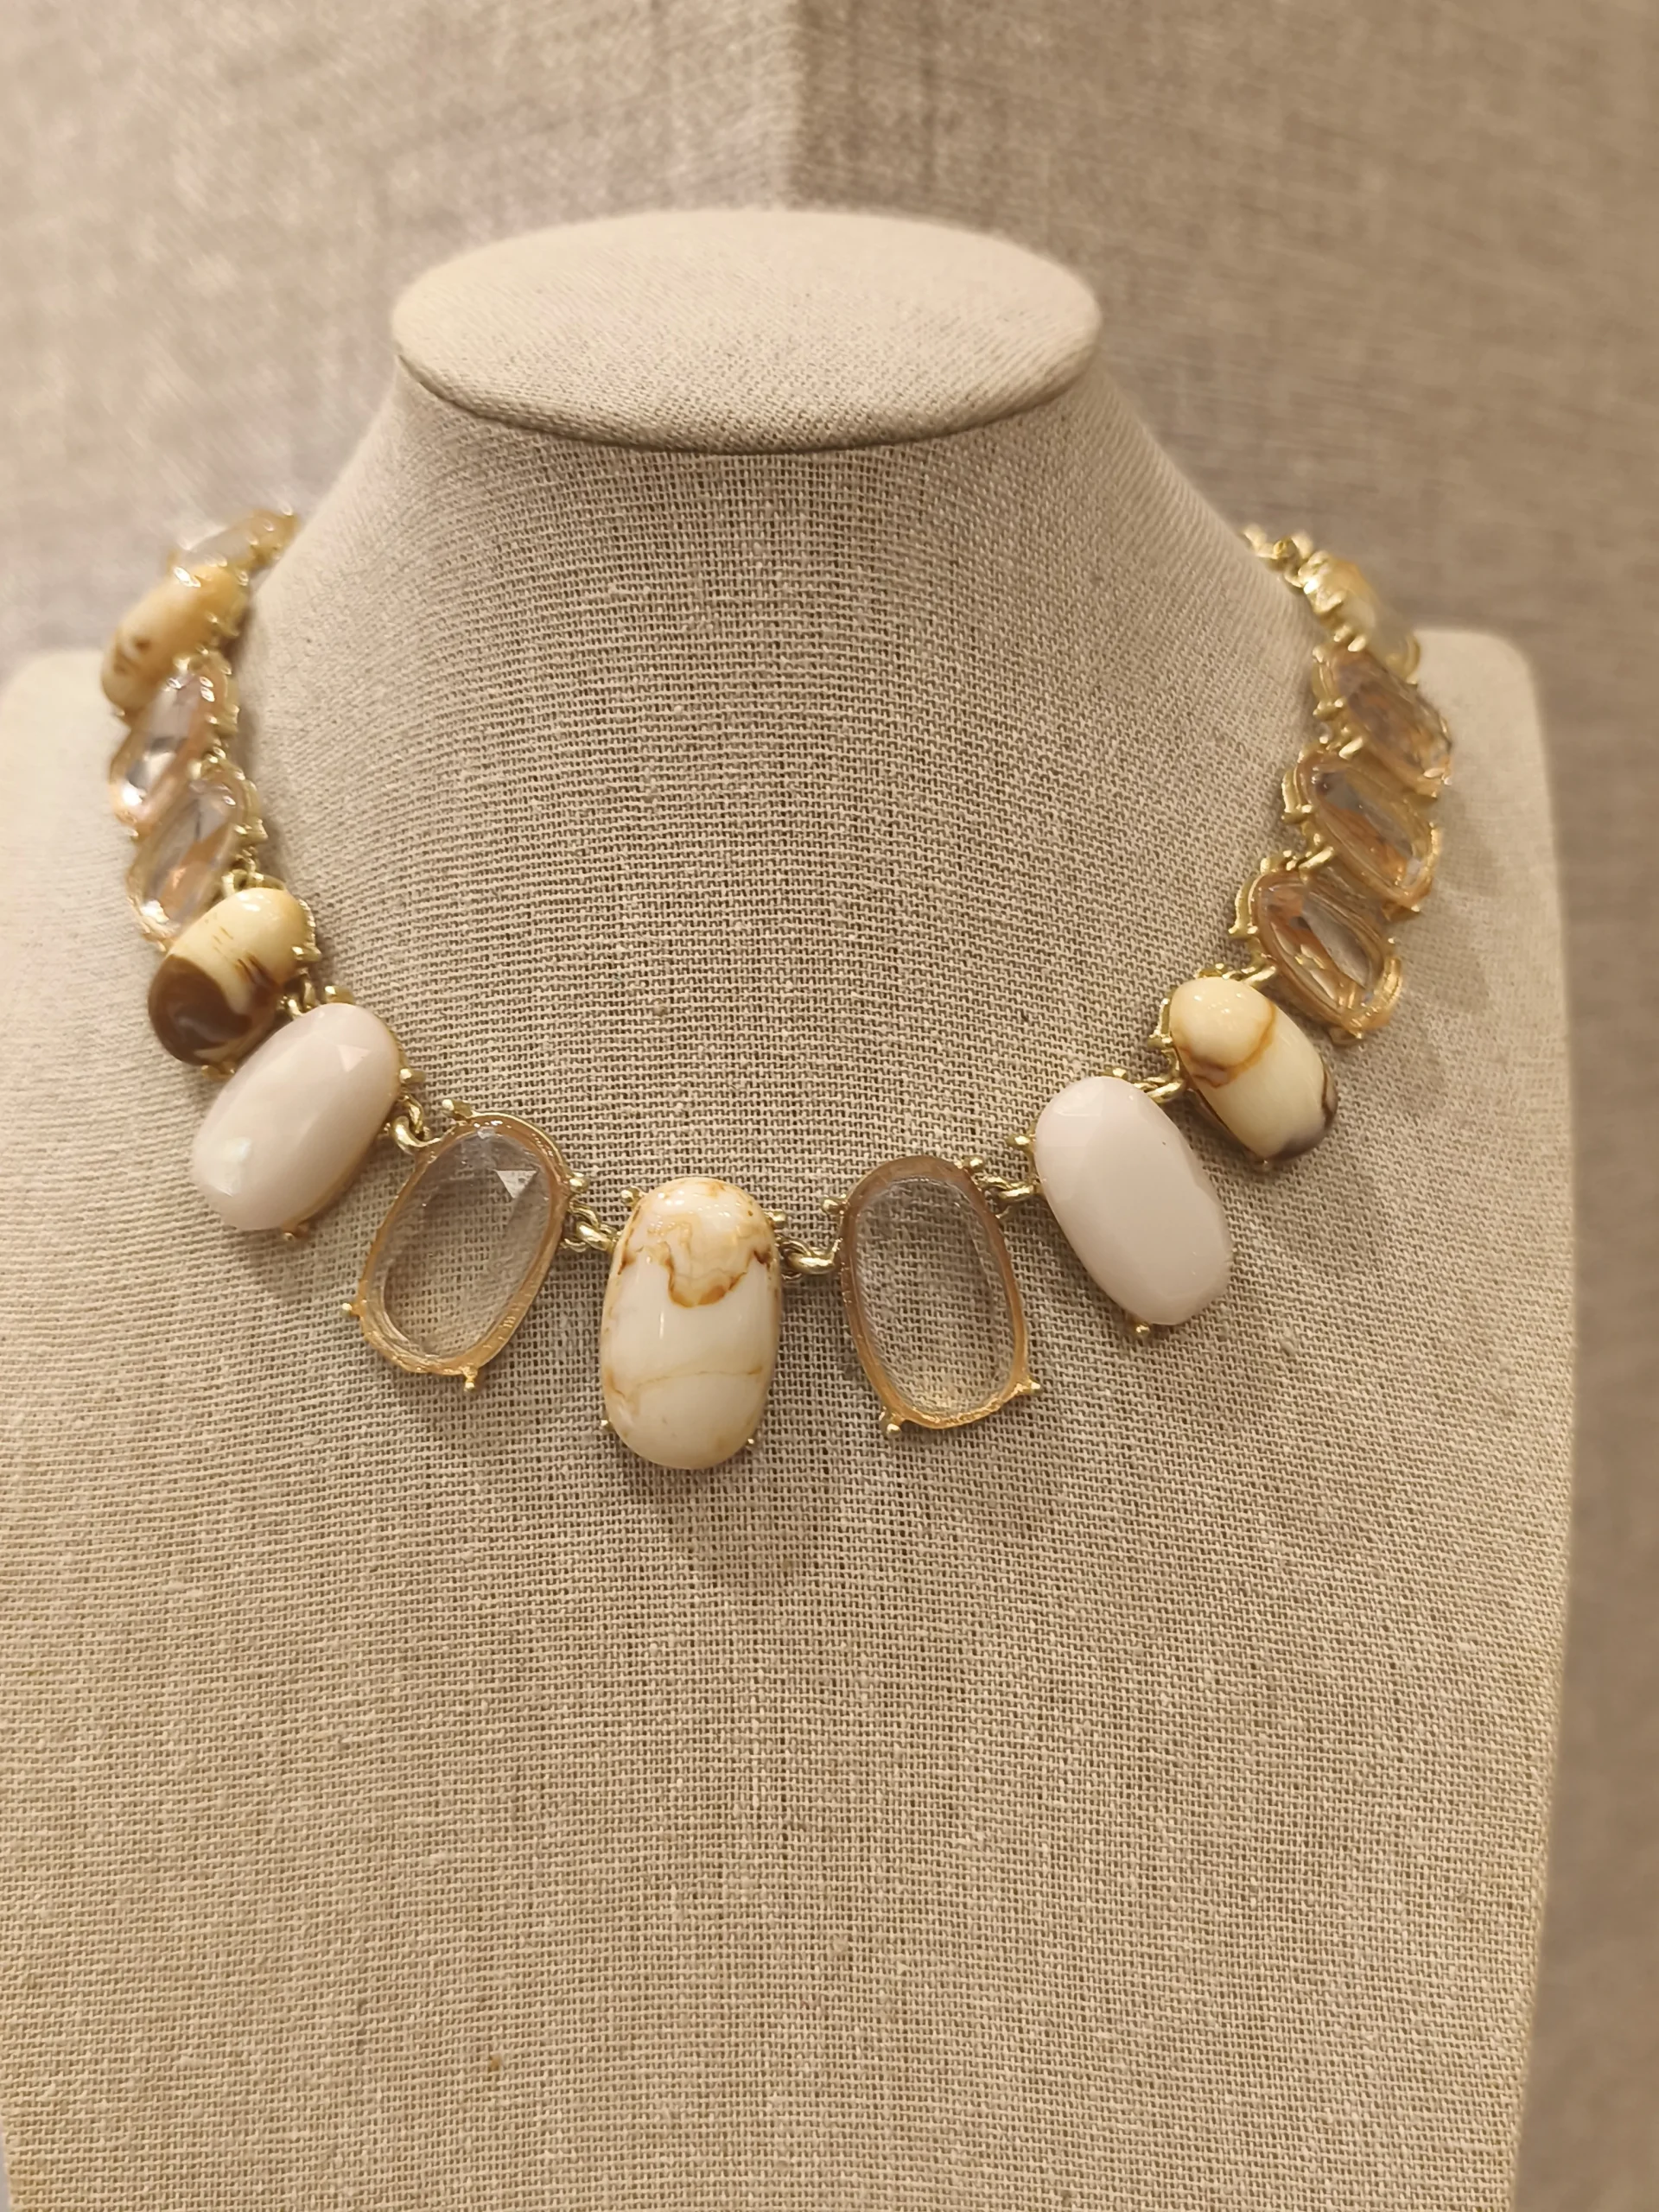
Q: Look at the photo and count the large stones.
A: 15